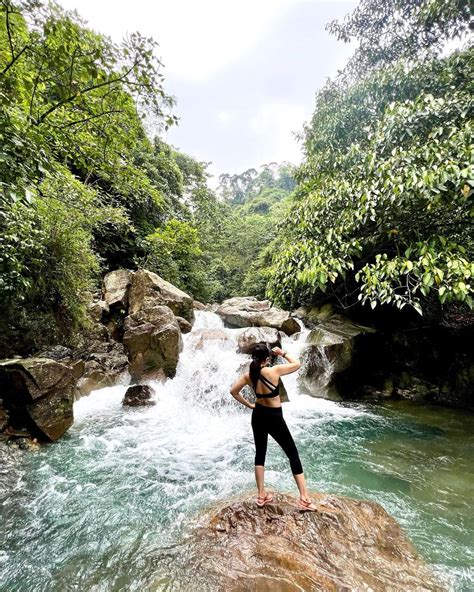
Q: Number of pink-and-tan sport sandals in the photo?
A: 2